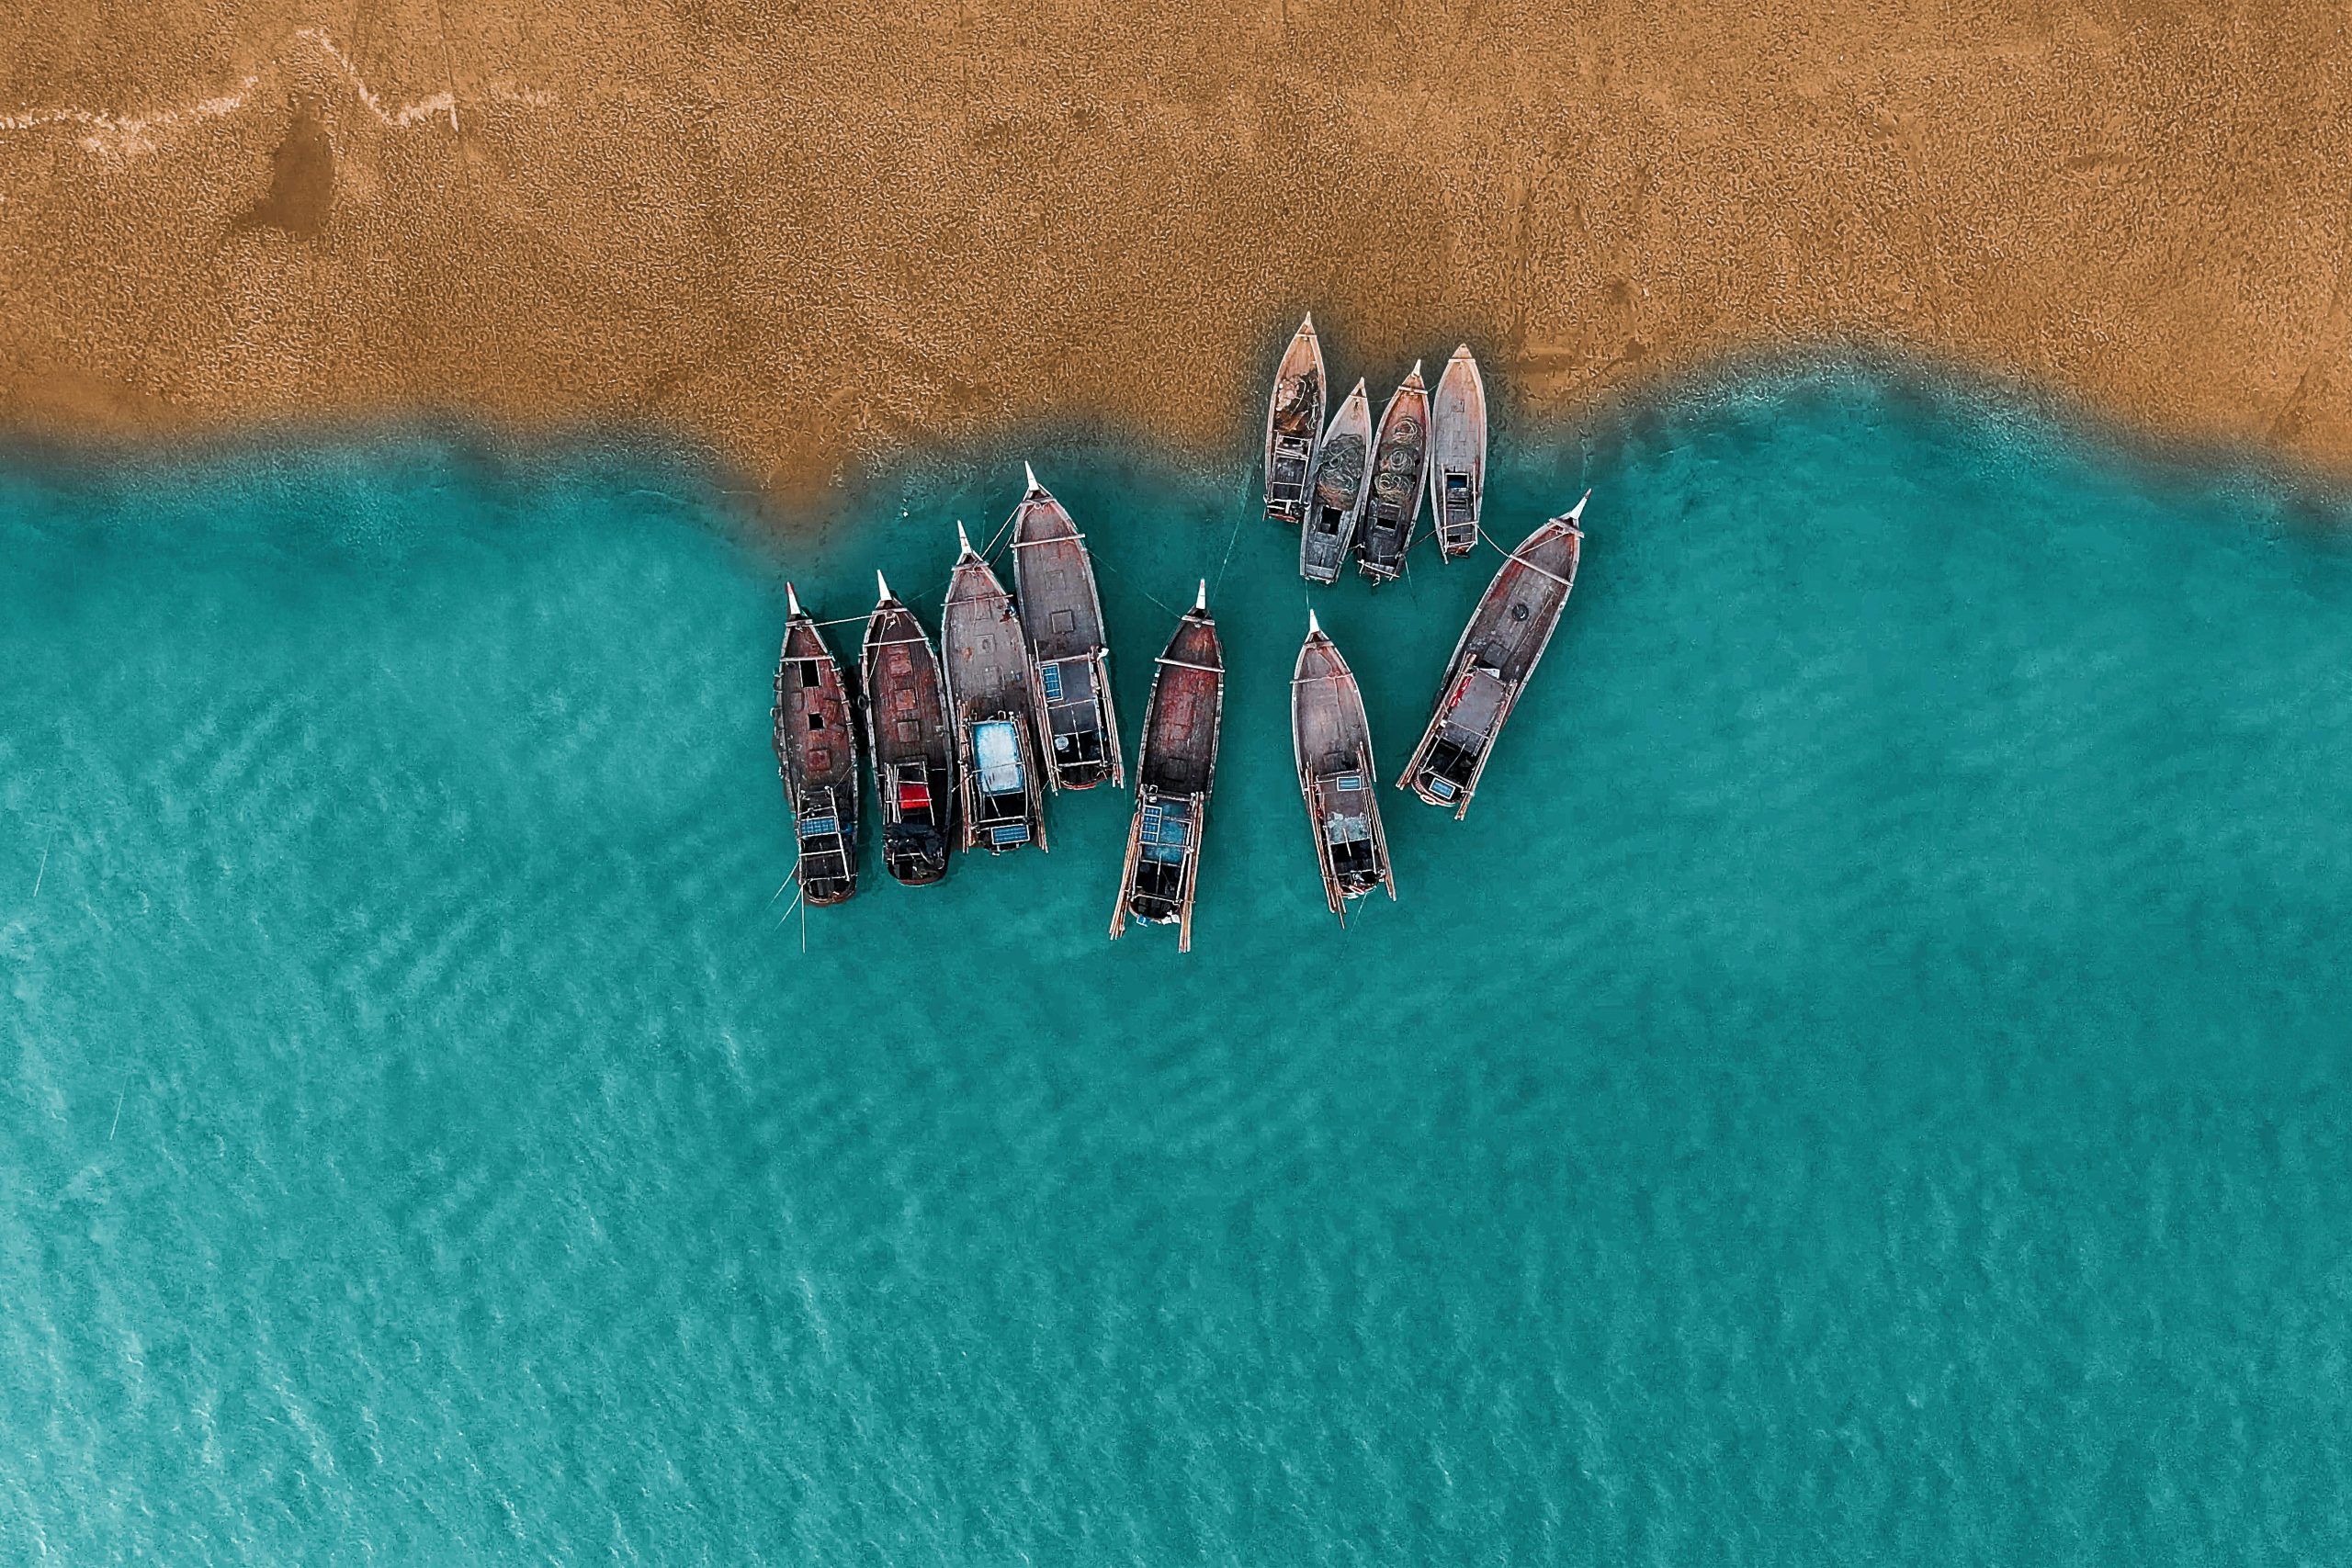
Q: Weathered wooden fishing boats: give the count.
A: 11